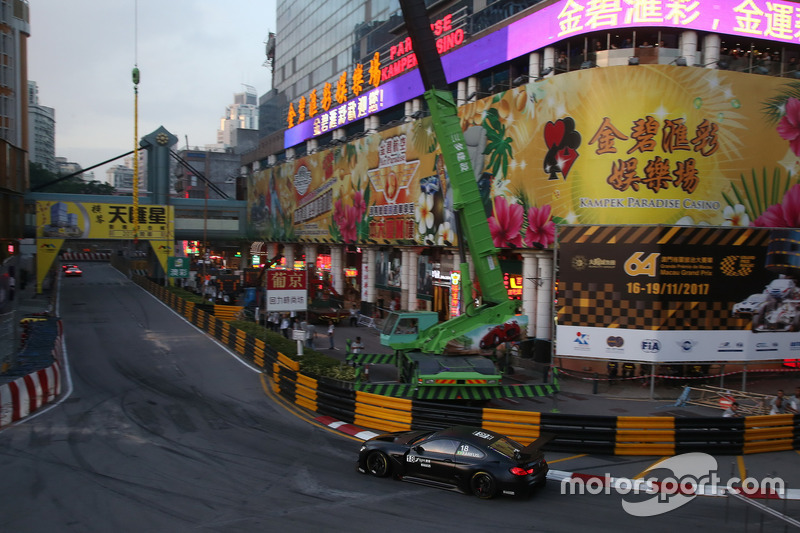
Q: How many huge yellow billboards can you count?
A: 2